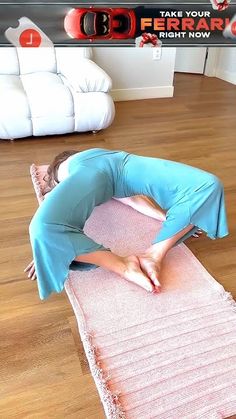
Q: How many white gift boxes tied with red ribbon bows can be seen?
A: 2